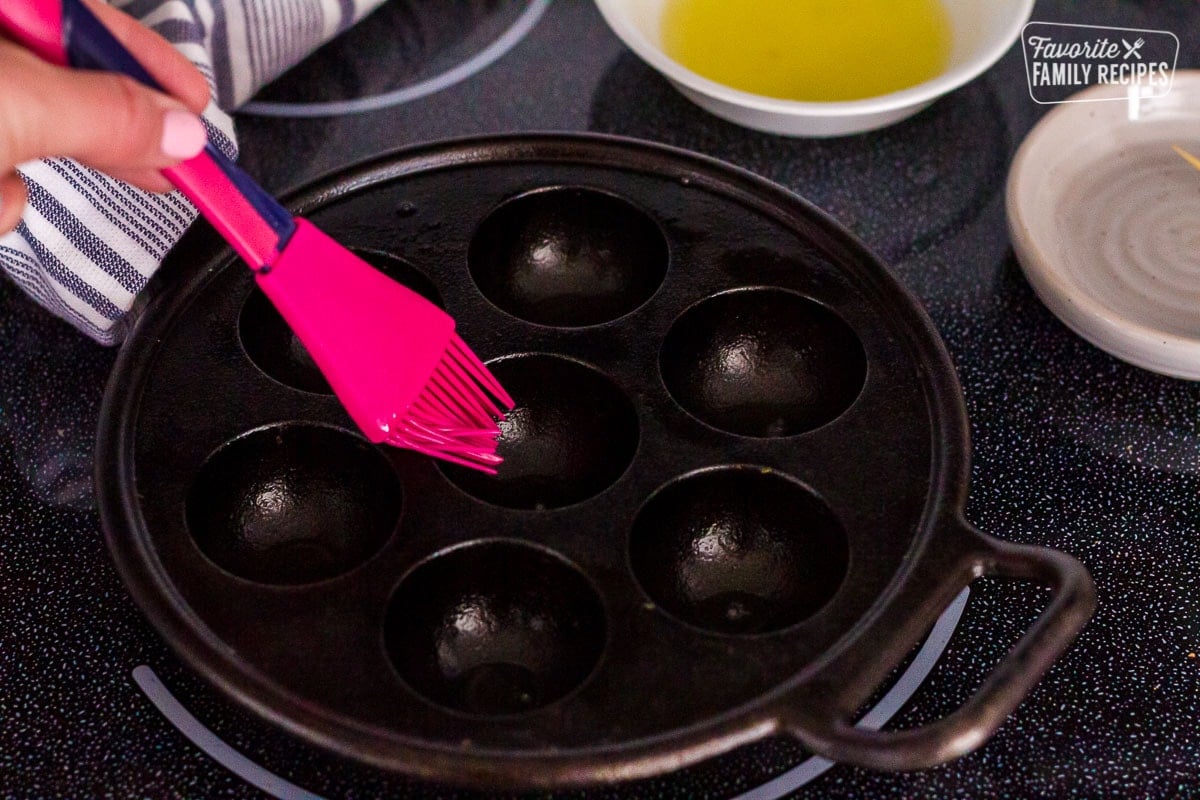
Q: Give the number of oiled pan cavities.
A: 7